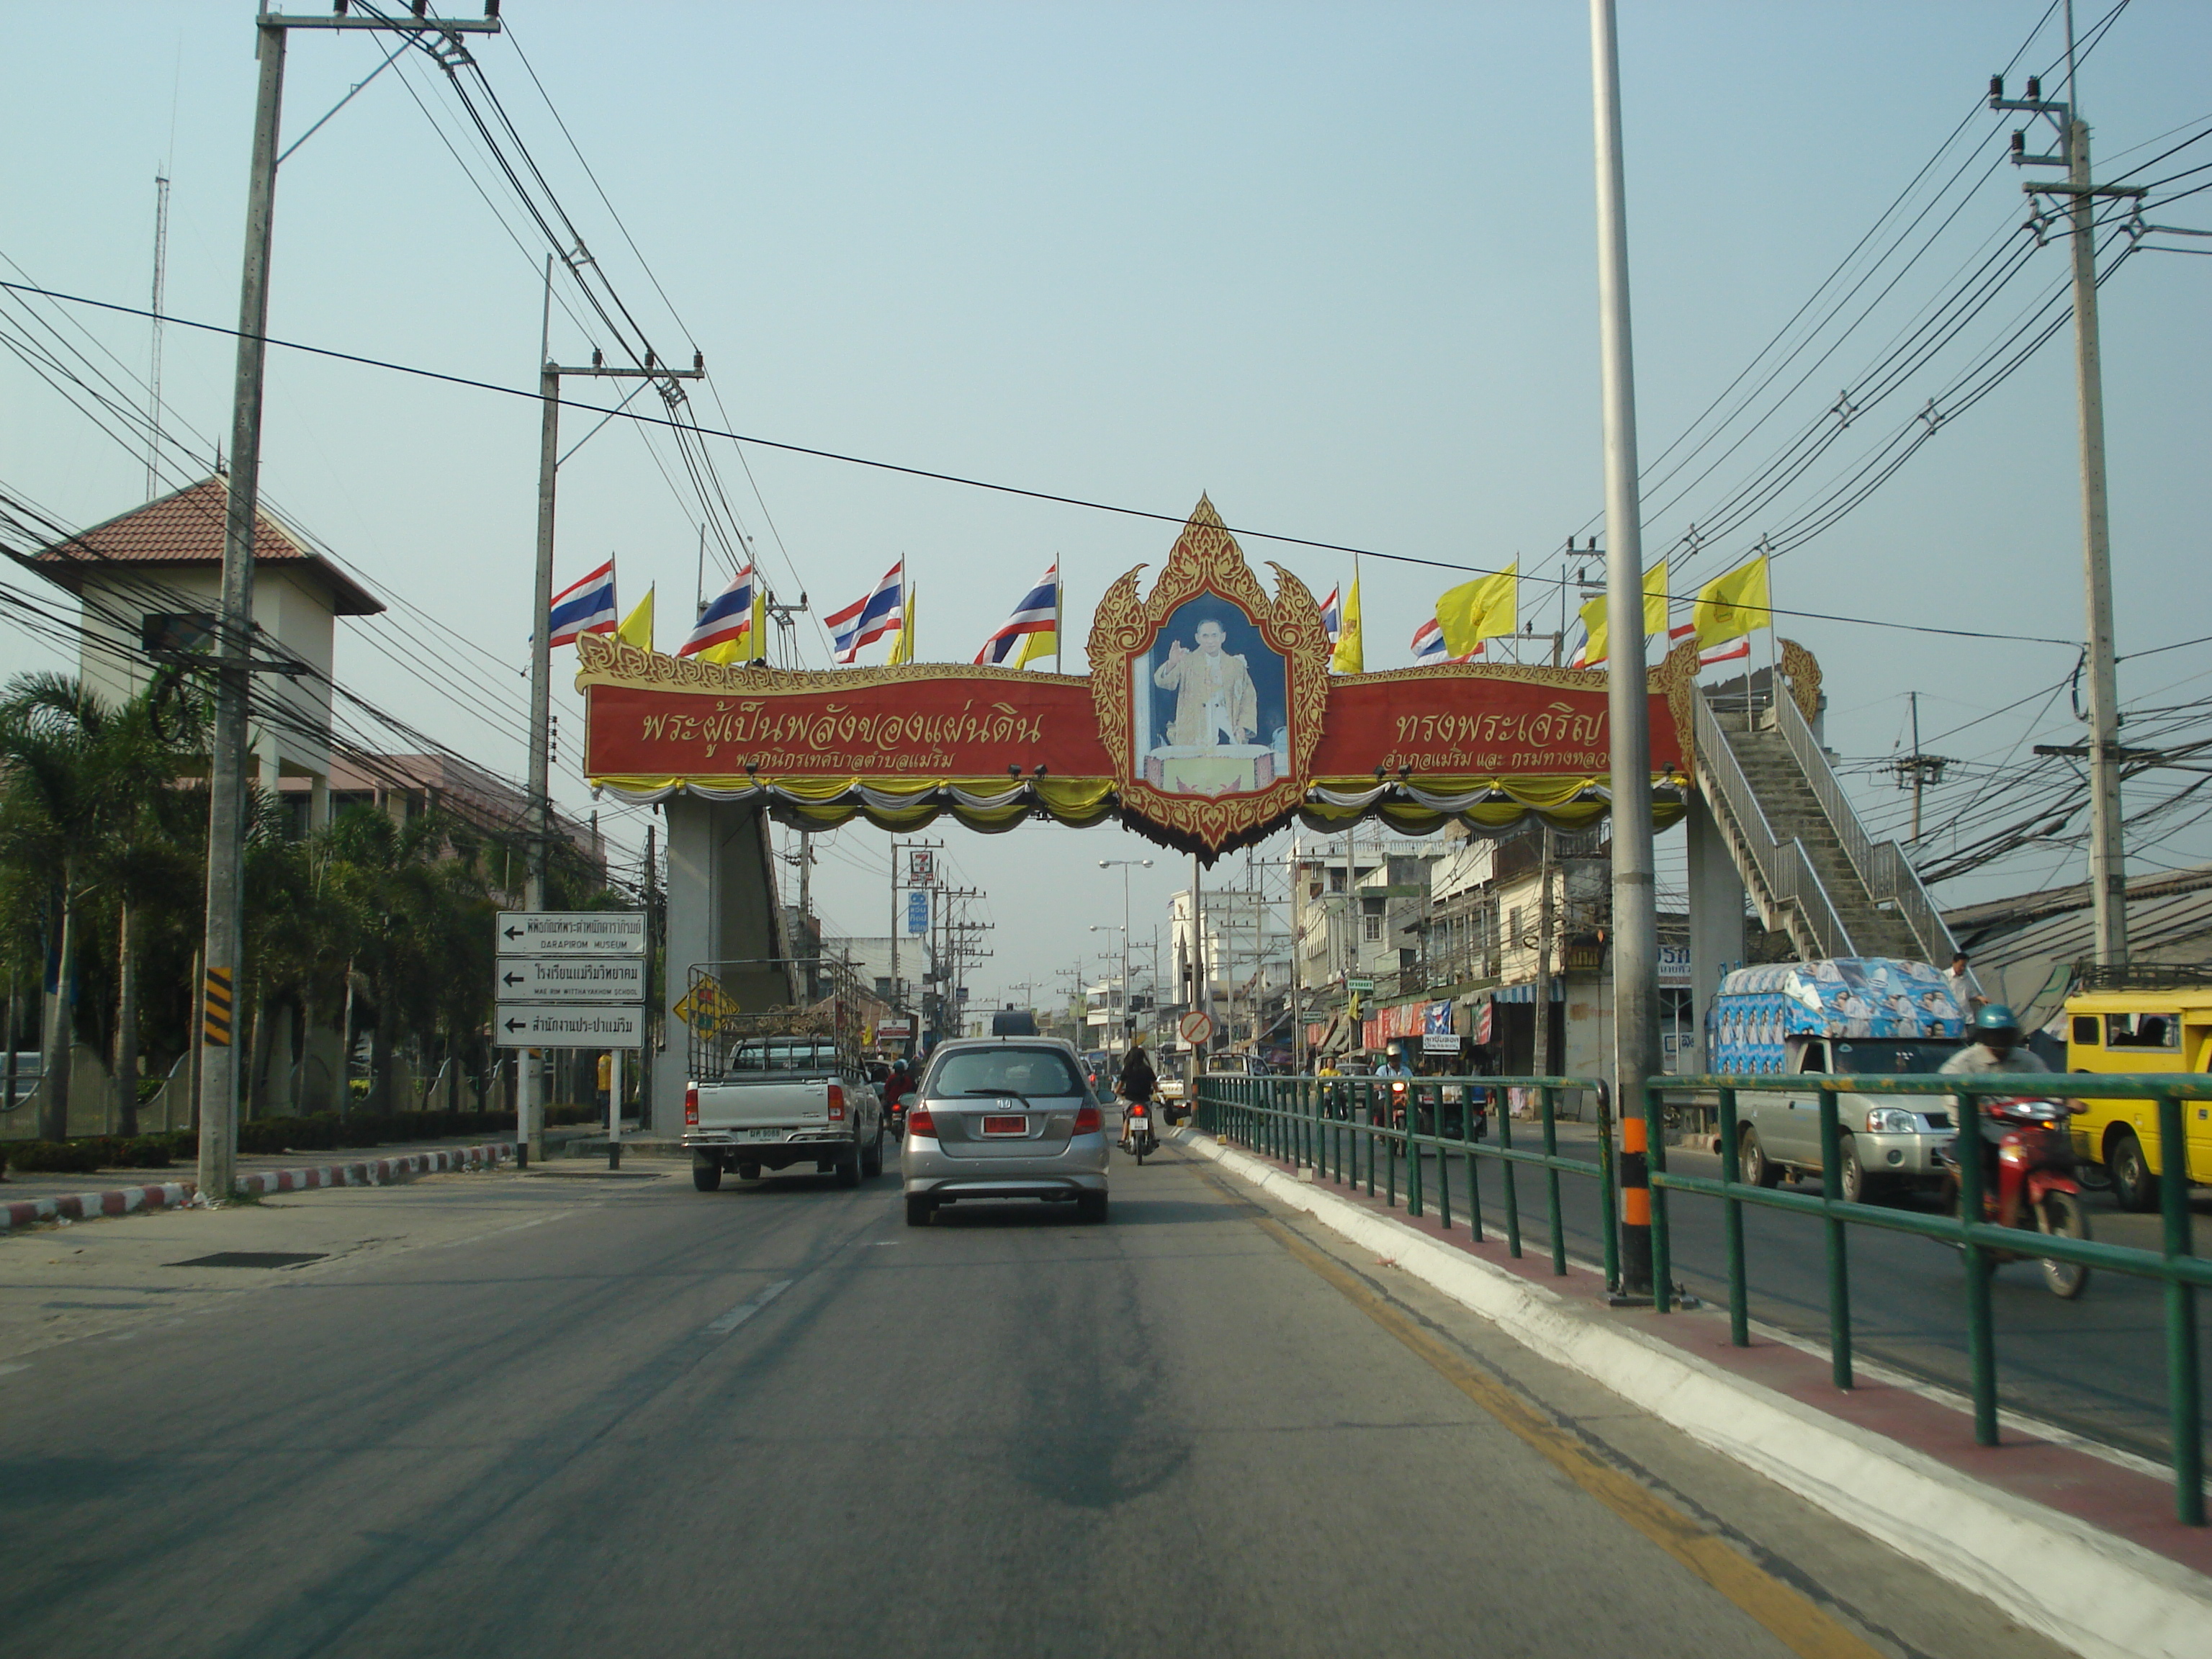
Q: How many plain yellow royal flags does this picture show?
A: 8